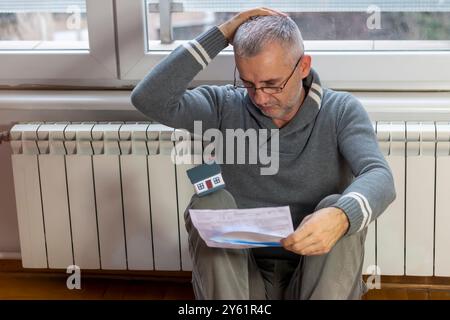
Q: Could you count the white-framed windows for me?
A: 2